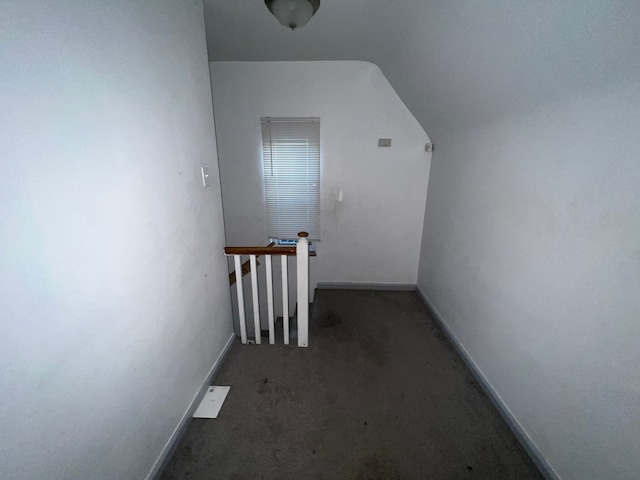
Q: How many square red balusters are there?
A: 0